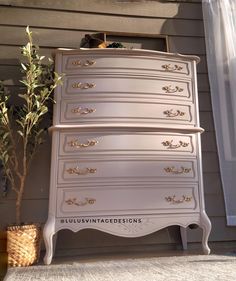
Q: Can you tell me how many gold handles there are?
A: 12